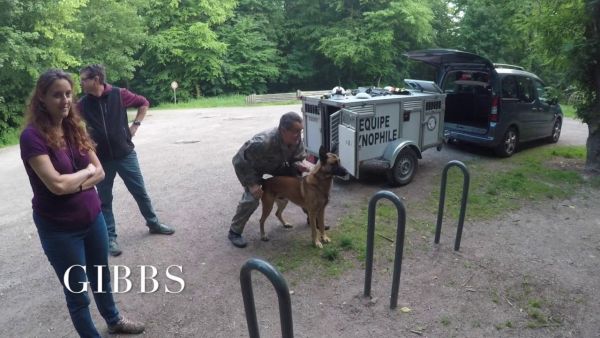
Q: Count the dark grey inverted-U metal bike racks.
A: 3